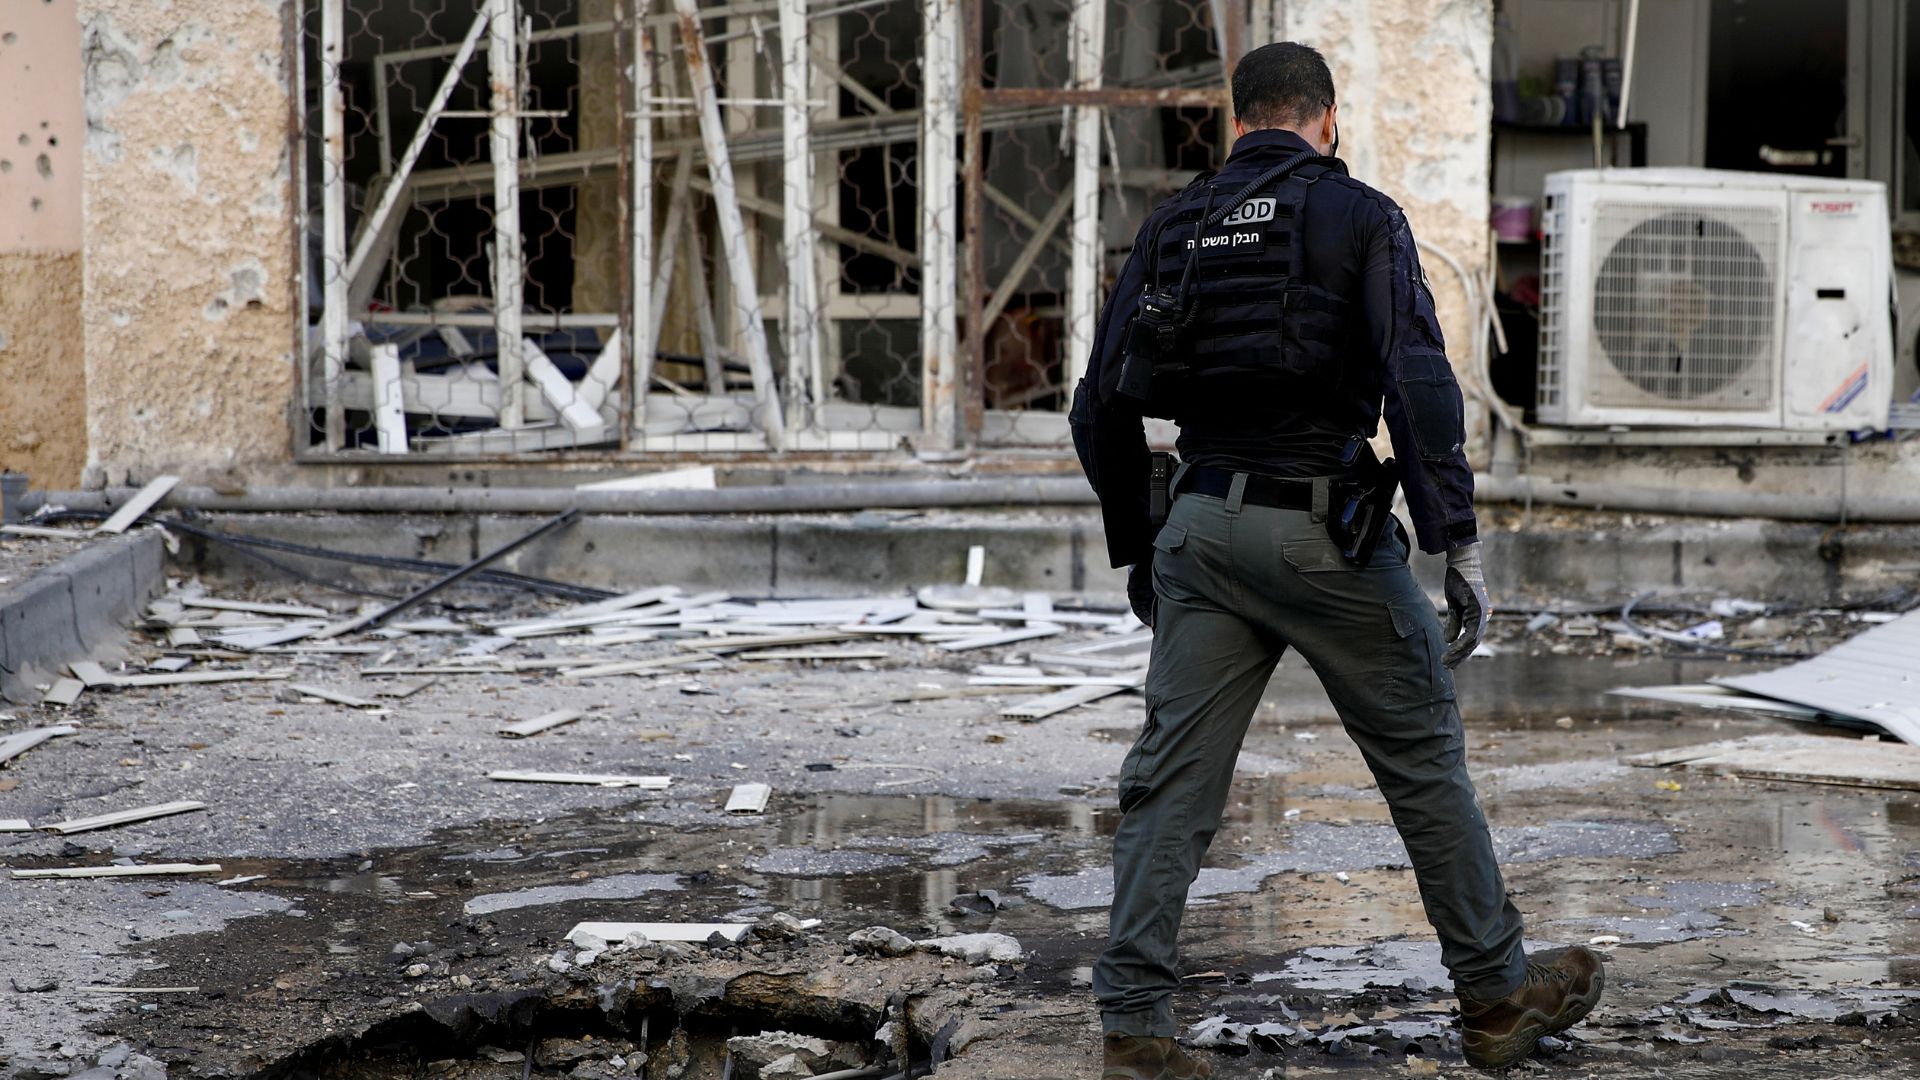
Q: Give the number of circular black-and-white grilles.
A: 1